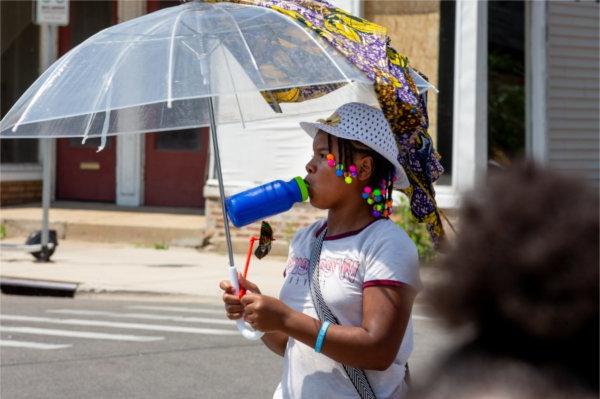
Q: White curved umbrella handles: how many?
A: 1